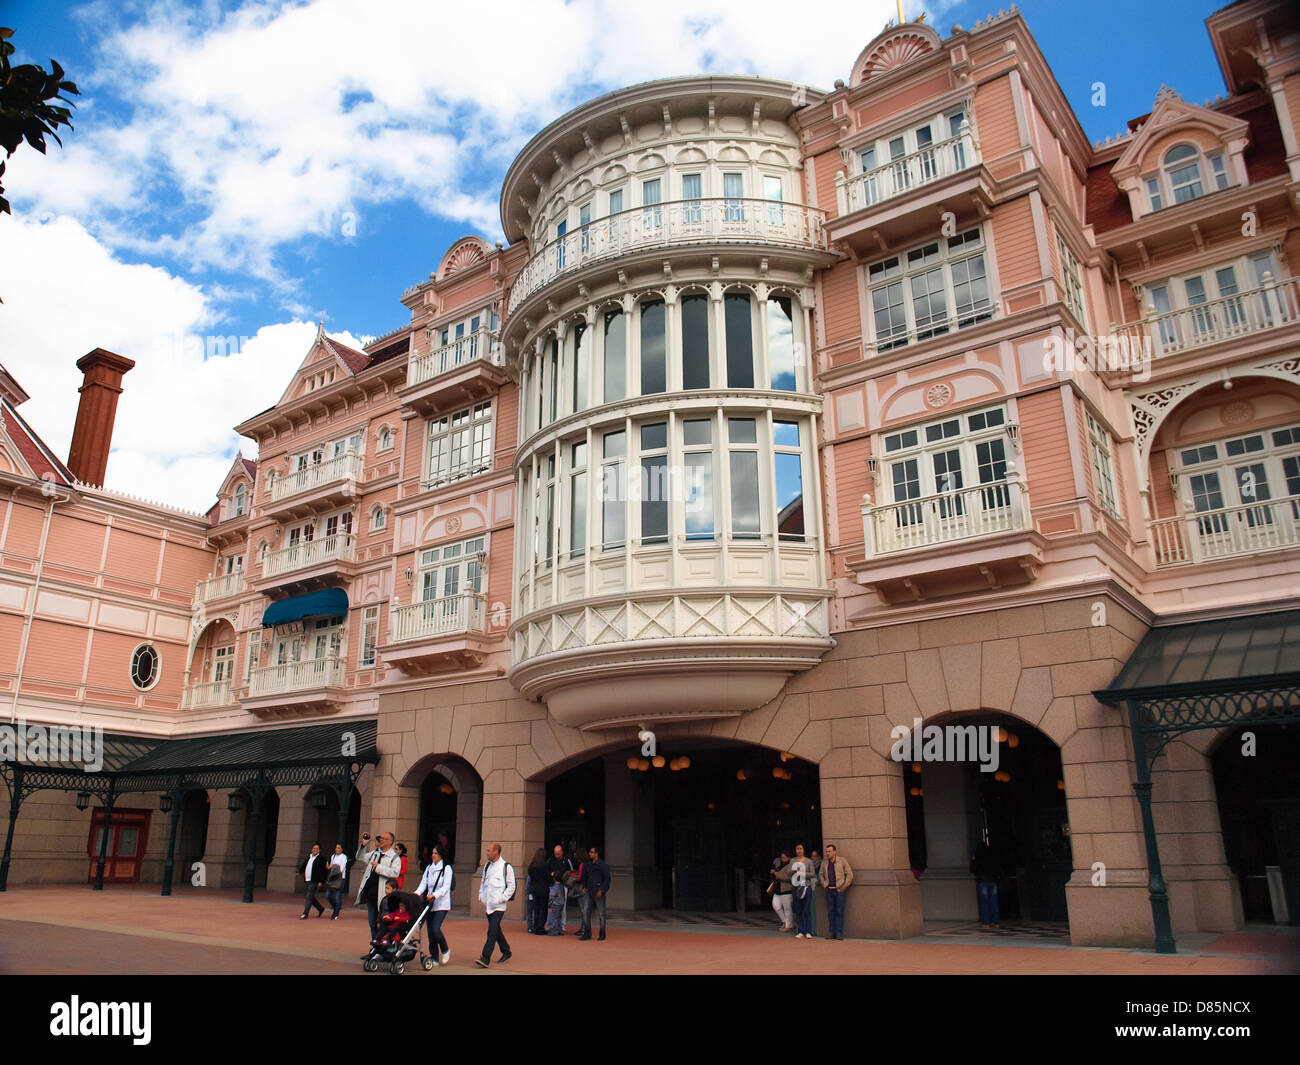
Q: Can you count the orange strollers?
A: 0